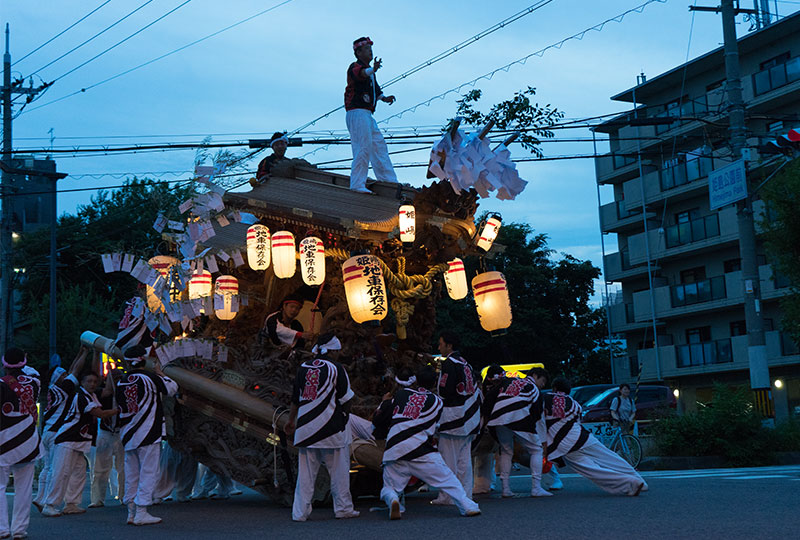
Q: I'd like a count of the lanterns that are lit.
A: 11